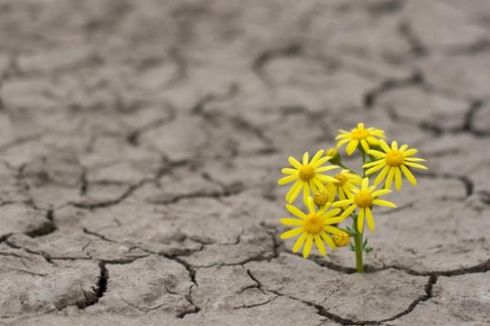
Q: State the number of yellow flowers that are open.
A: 6